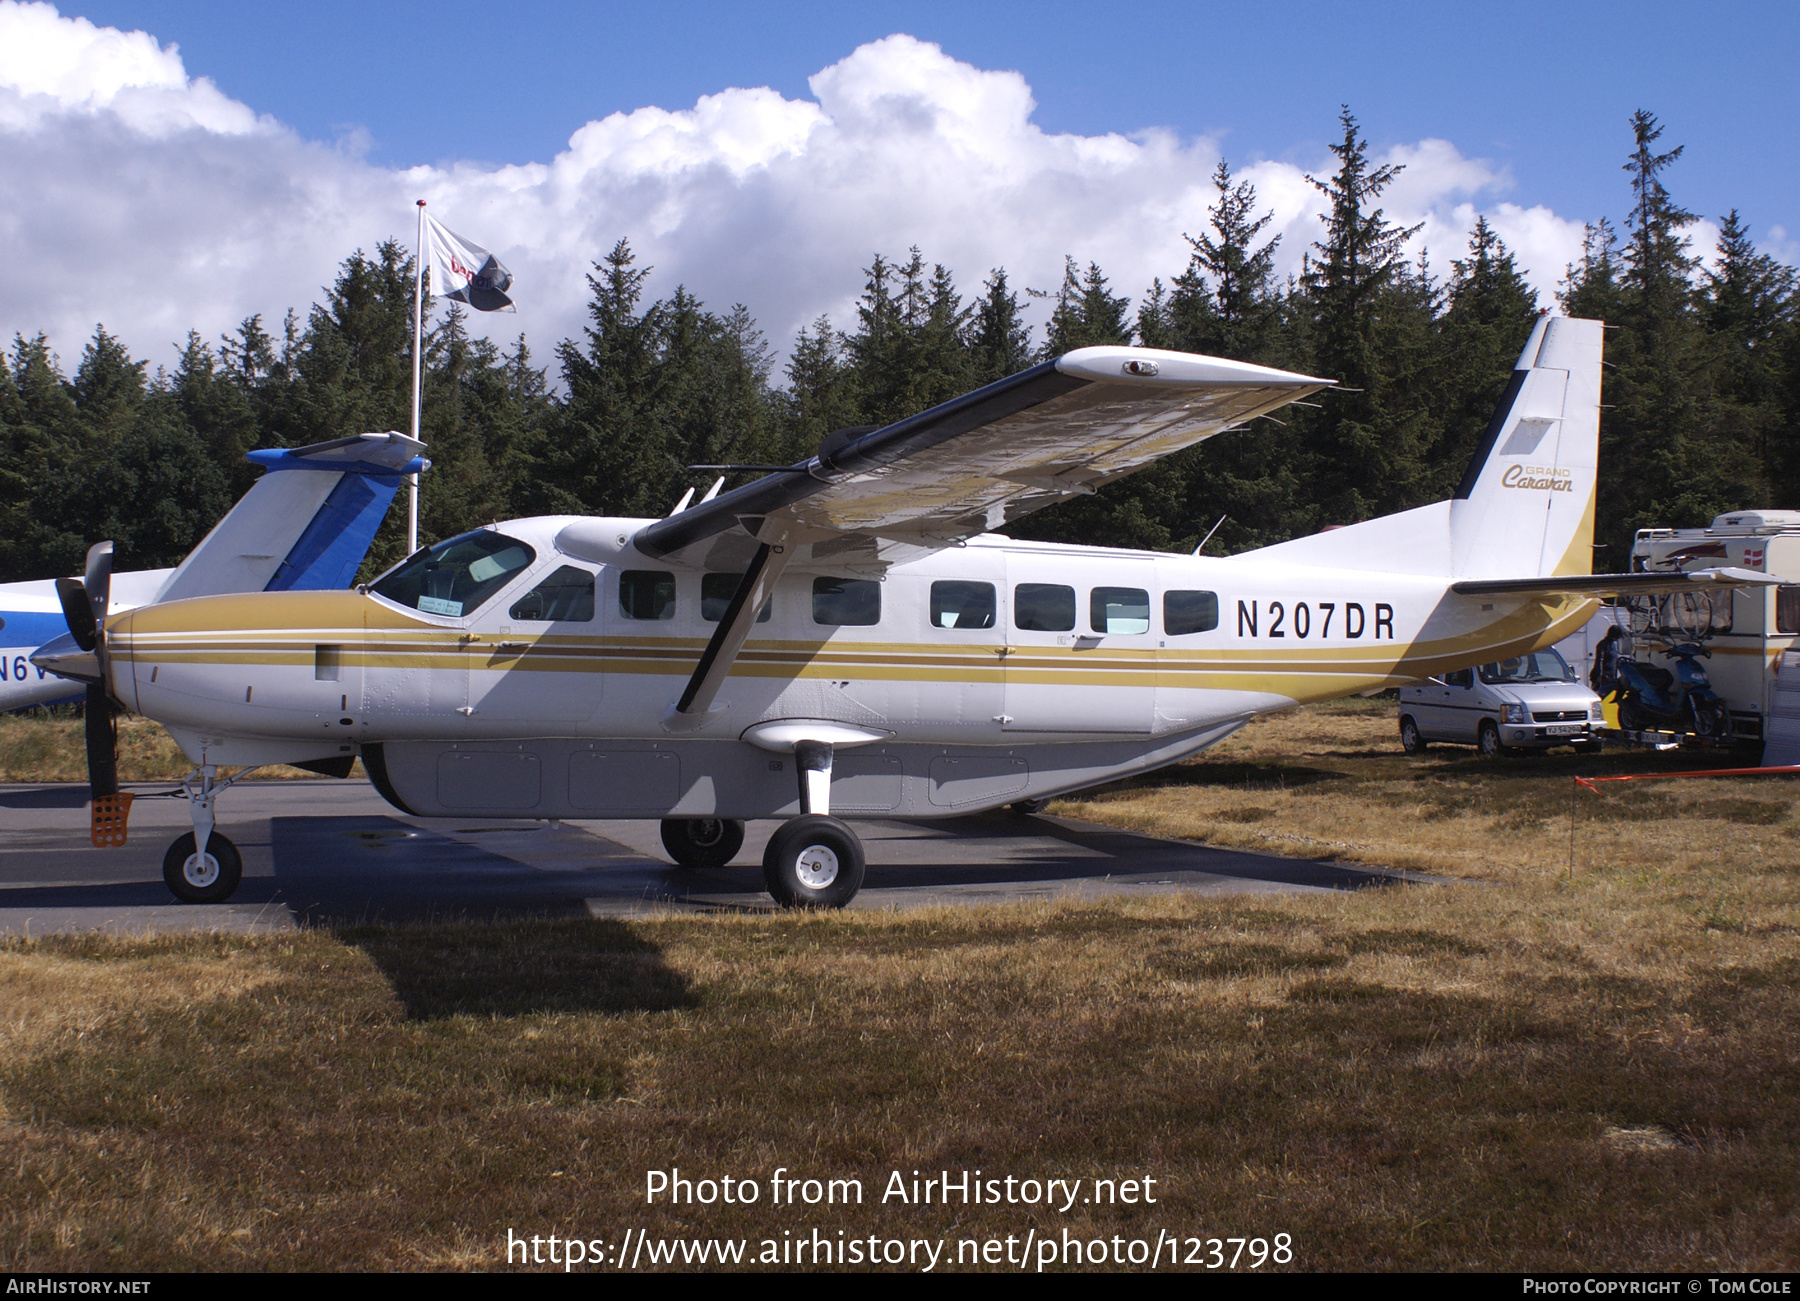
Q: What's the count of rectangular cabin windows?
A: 7